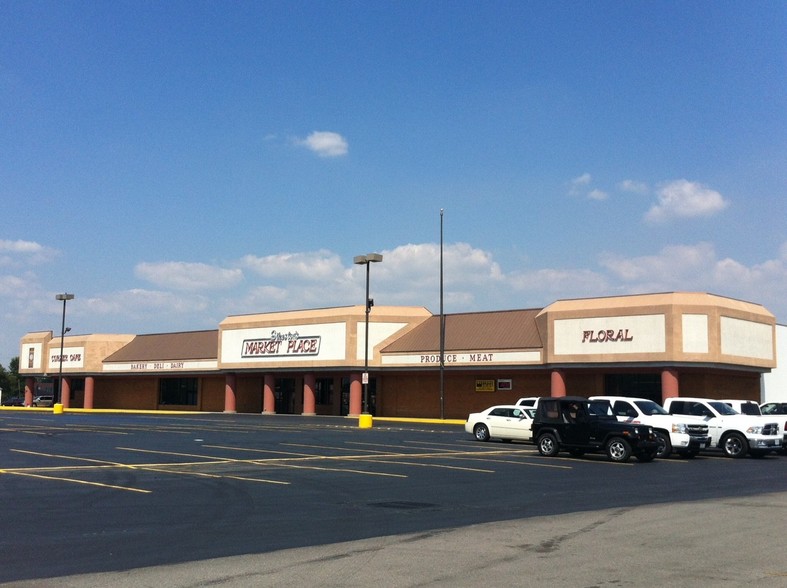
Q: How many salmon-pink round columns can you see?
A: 9